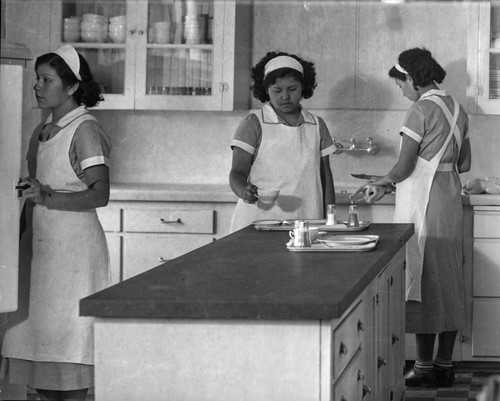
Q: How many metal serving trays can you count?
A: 2